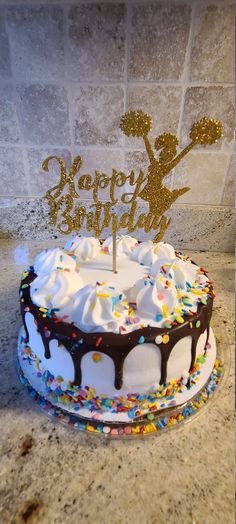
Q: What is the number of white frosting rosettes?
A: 8